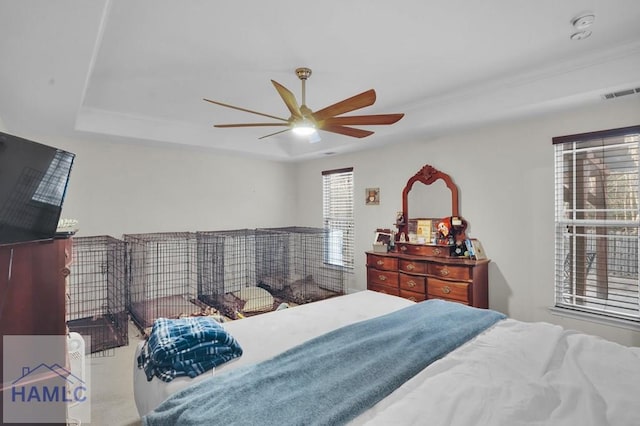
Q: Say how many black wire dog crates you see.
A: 4